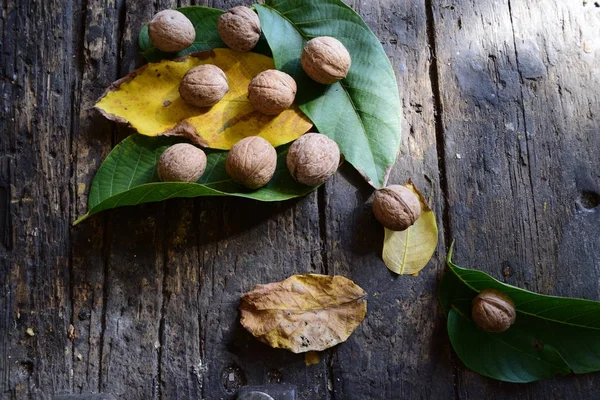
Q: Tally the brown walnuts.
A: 10